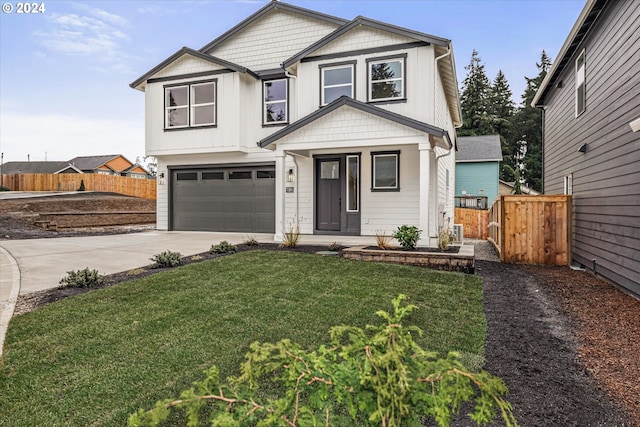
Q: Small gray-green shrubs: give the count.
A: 3